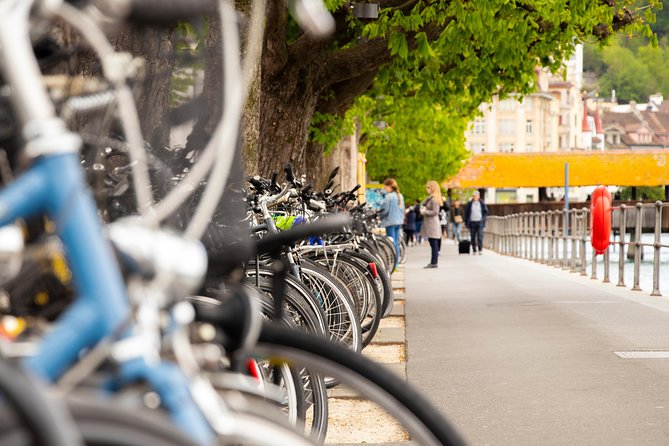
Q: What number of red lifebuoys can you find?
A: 1